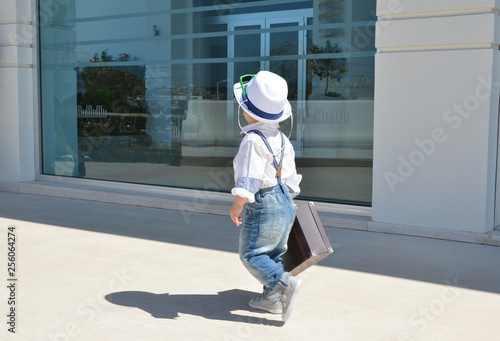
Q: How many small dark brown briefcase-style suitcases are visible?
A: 1